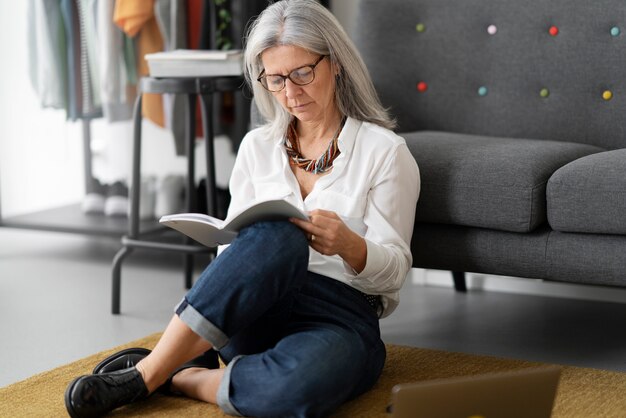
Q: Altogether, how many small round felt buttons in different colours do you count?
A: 8